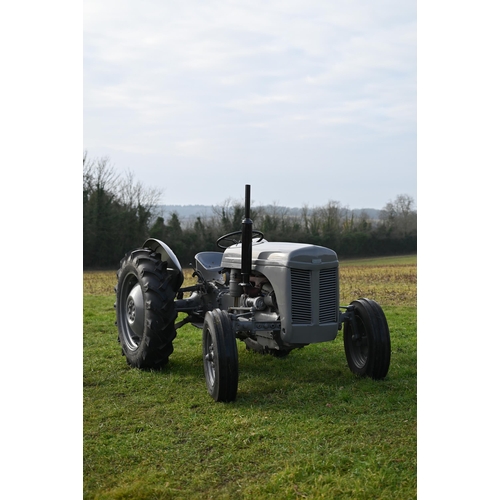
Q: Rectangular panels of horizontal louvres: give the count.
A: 2